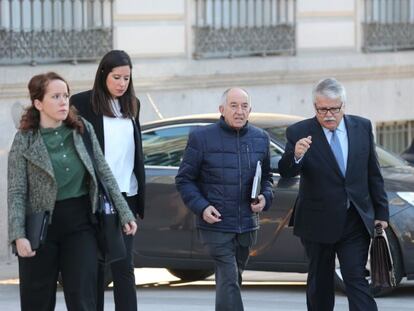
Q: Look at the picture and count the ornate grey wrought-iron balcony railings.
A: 3